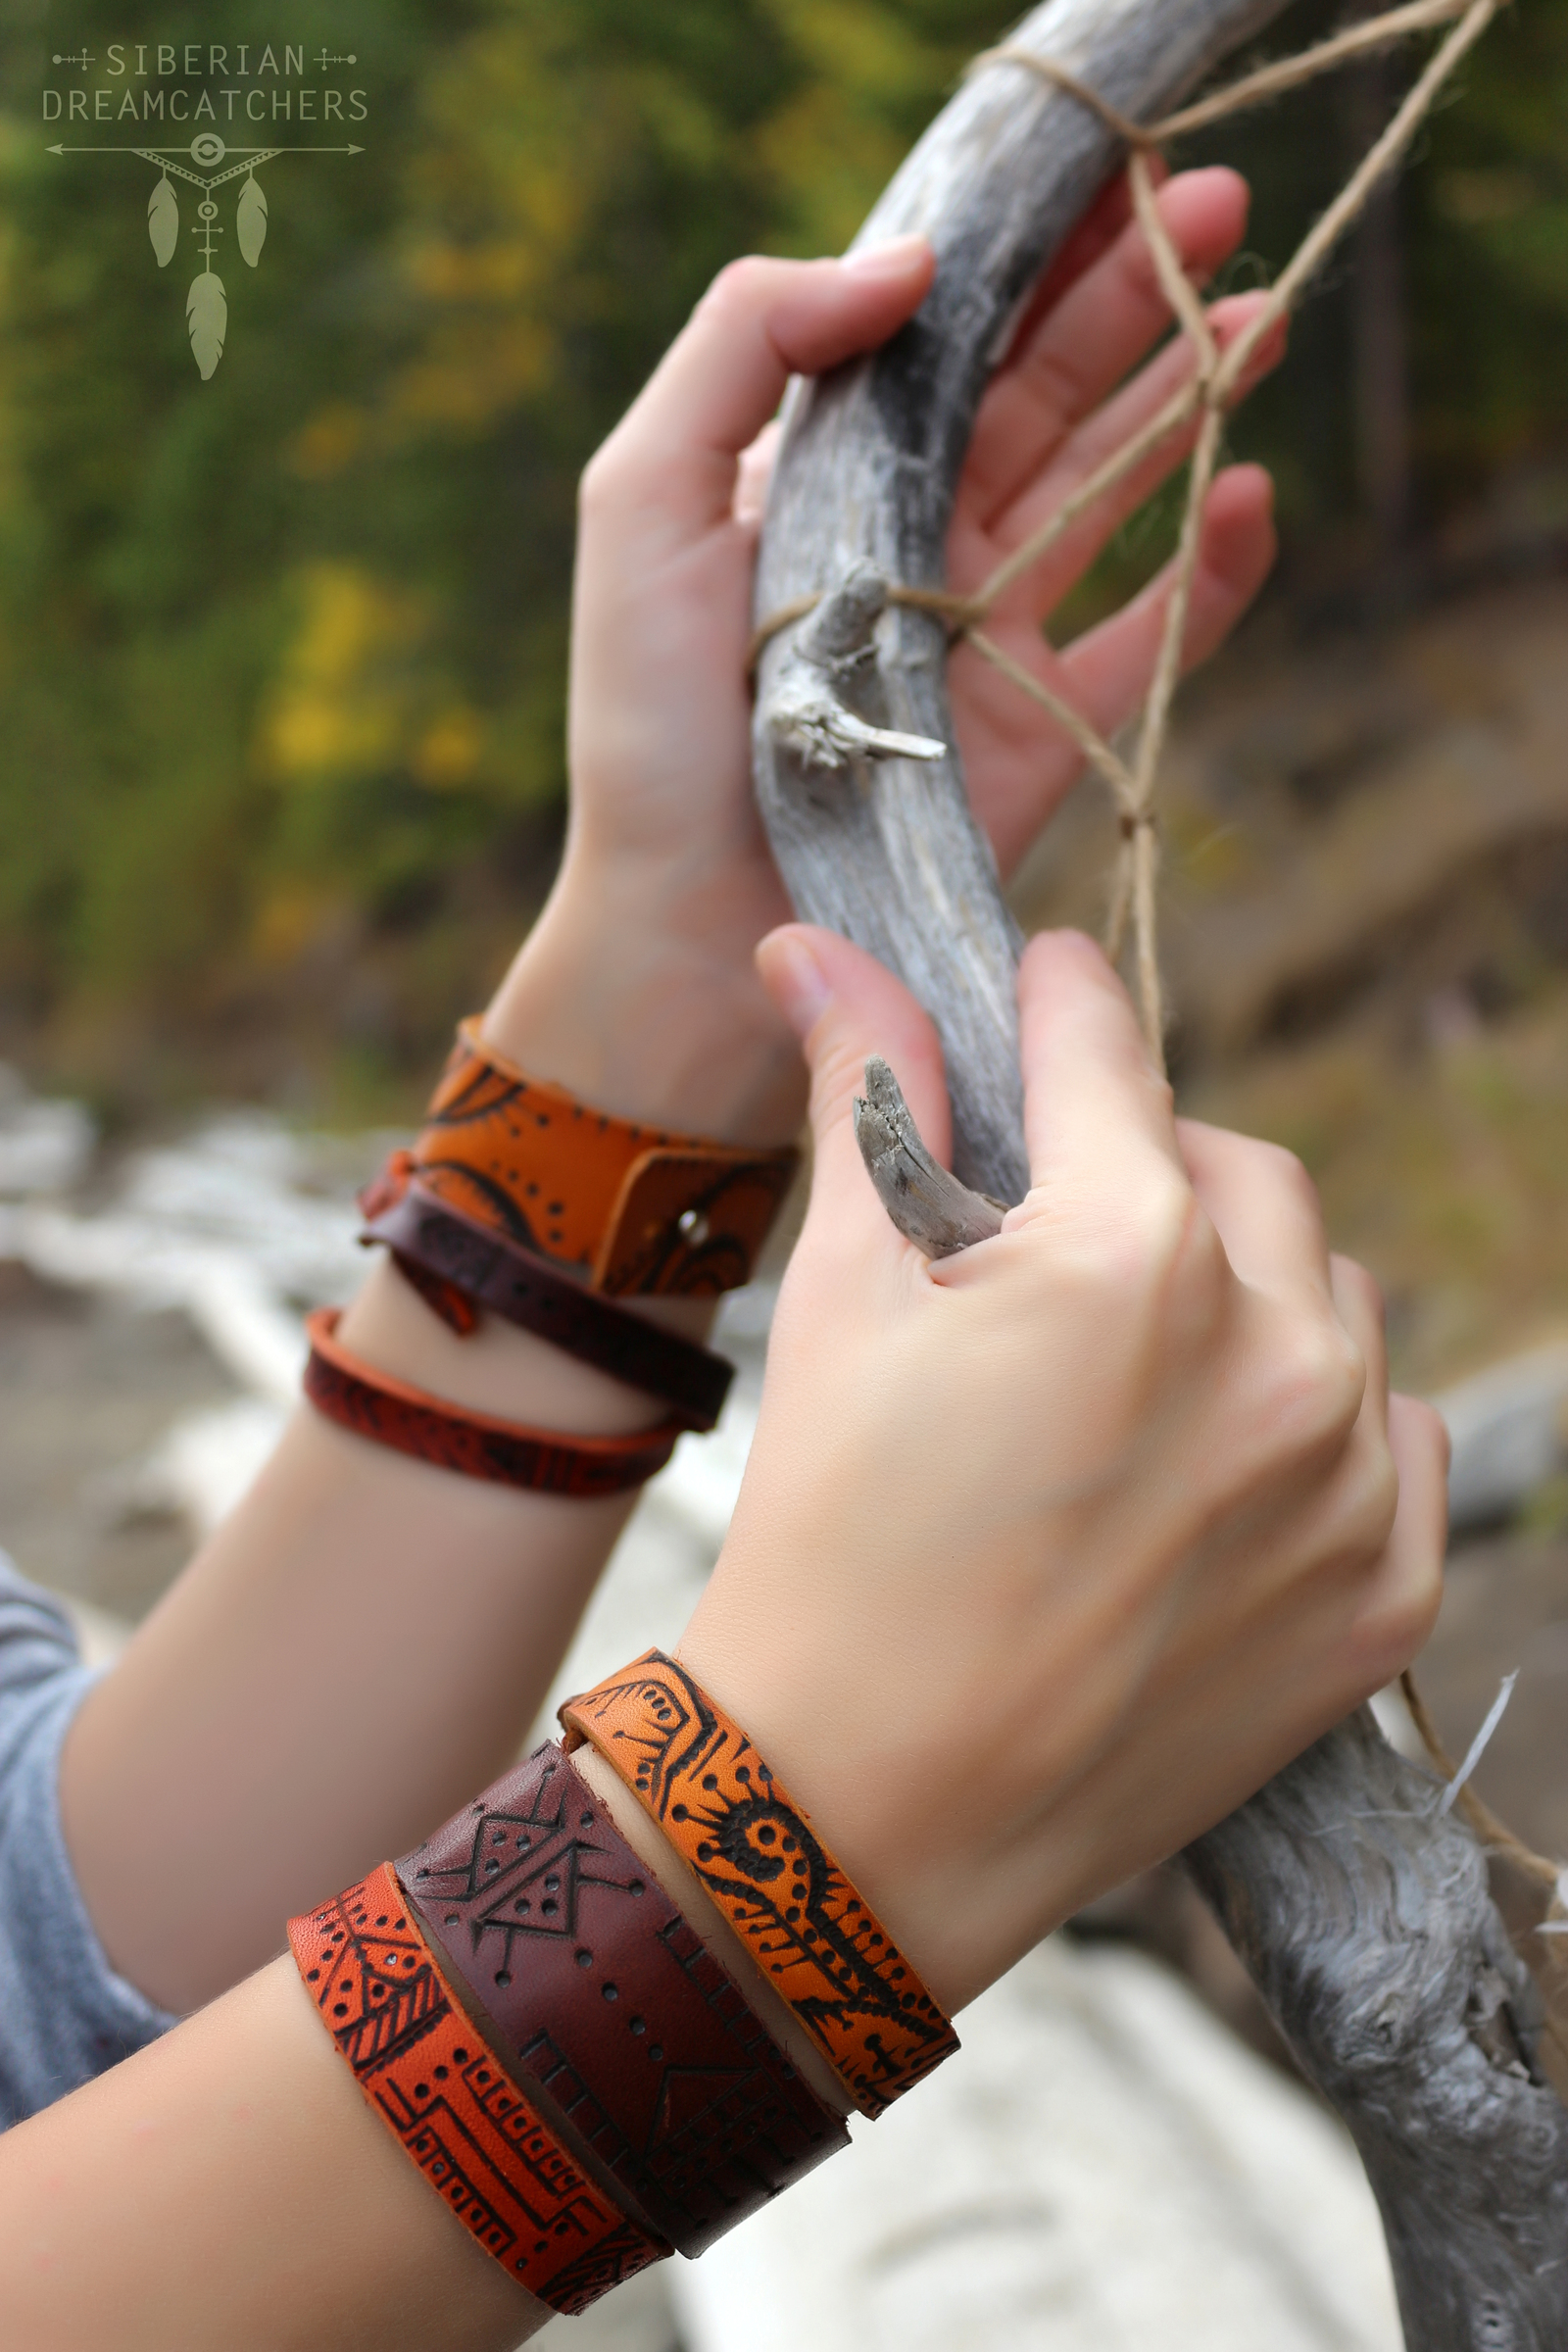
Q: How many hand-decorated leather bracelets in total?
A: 6